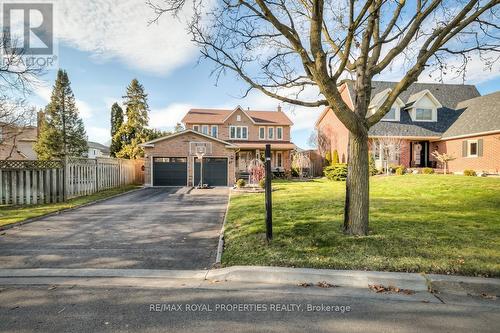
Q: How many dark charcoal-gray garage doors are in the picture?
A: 2